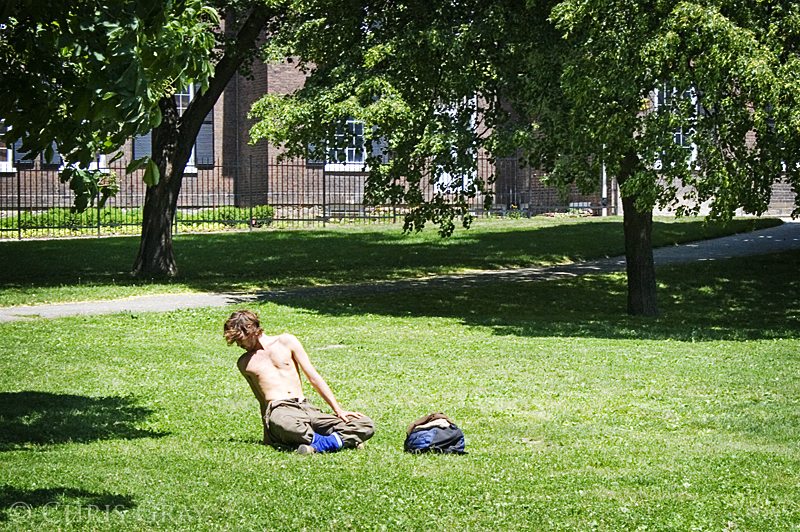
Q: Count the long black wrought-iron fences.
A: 1